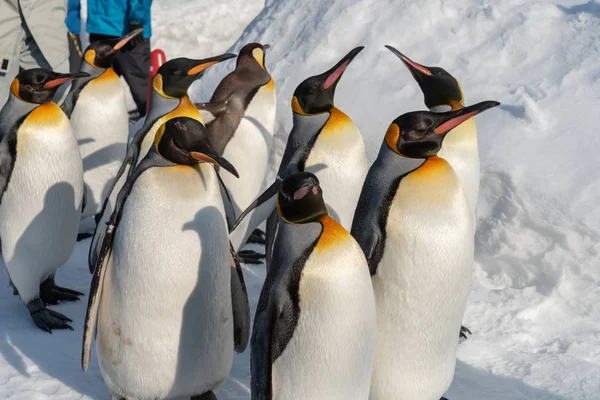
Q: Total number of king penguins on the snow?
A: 9